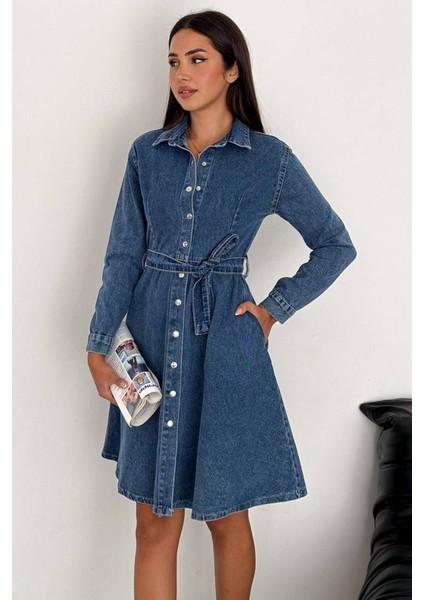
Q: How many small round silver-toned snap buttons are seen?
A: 11